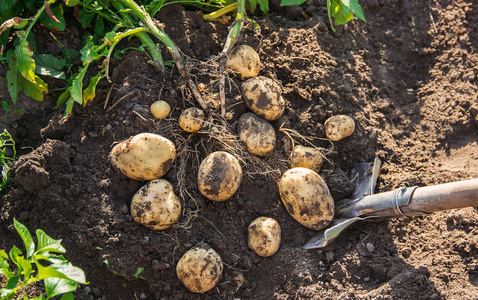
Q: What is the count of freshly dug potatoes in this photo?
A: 13